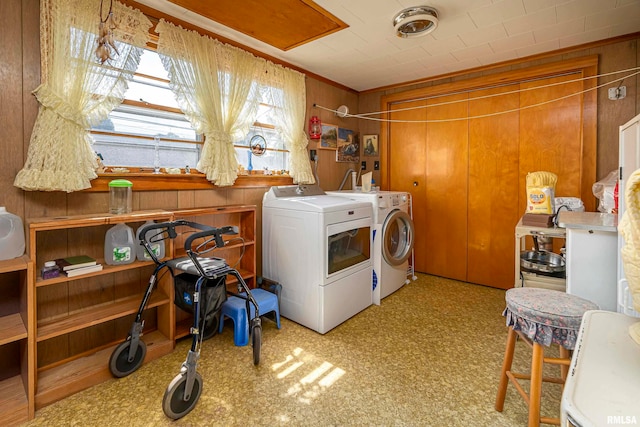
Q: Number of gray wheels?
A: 4